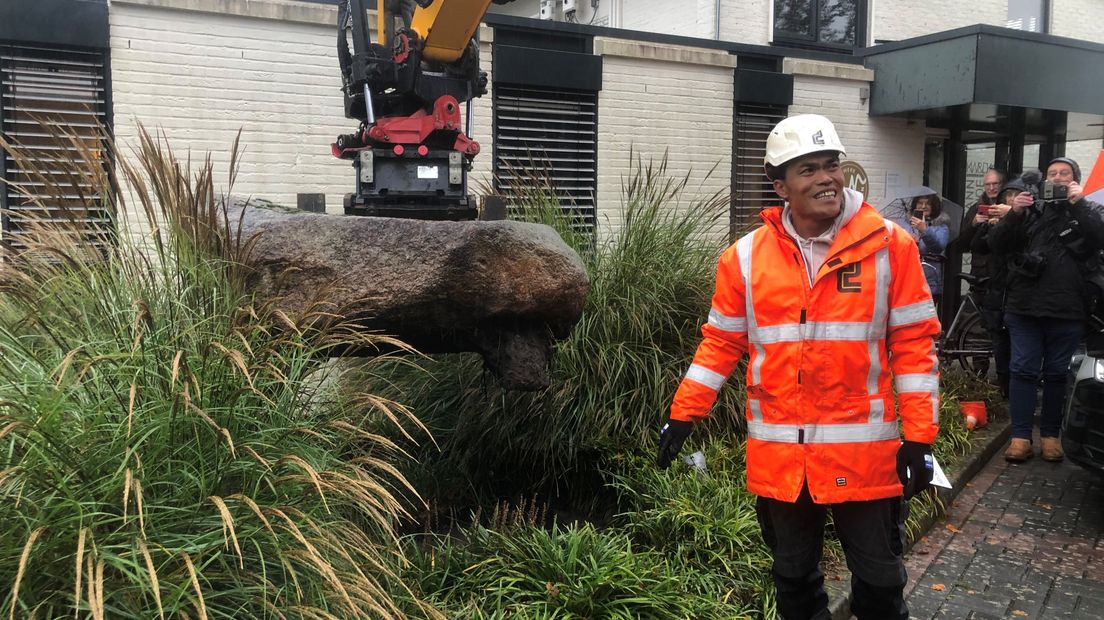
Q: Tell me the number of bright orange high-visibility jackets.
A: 1